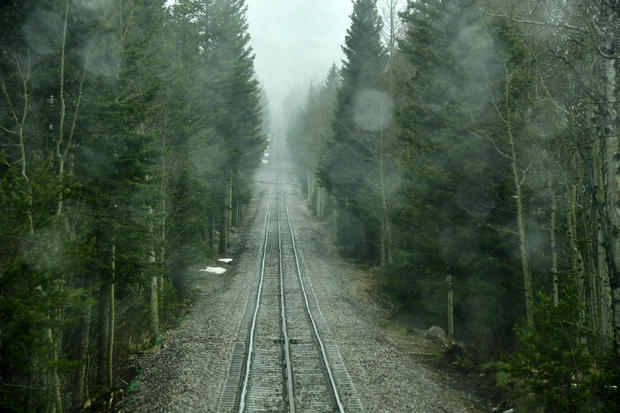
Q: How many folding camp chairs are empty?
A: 0